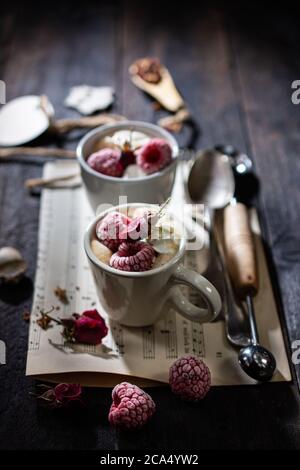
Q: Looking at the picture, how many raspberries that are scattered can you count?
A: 2